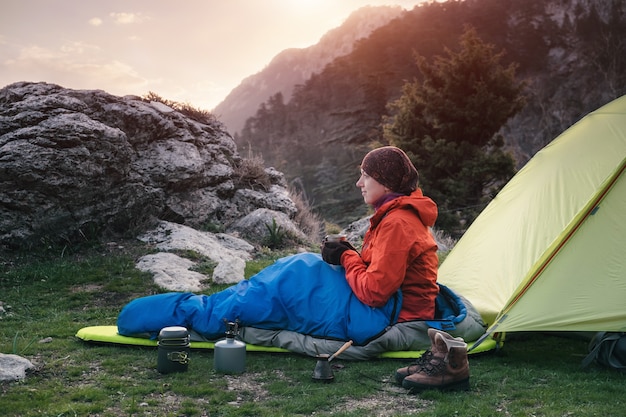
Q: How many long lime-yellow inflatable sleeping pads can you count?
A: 1